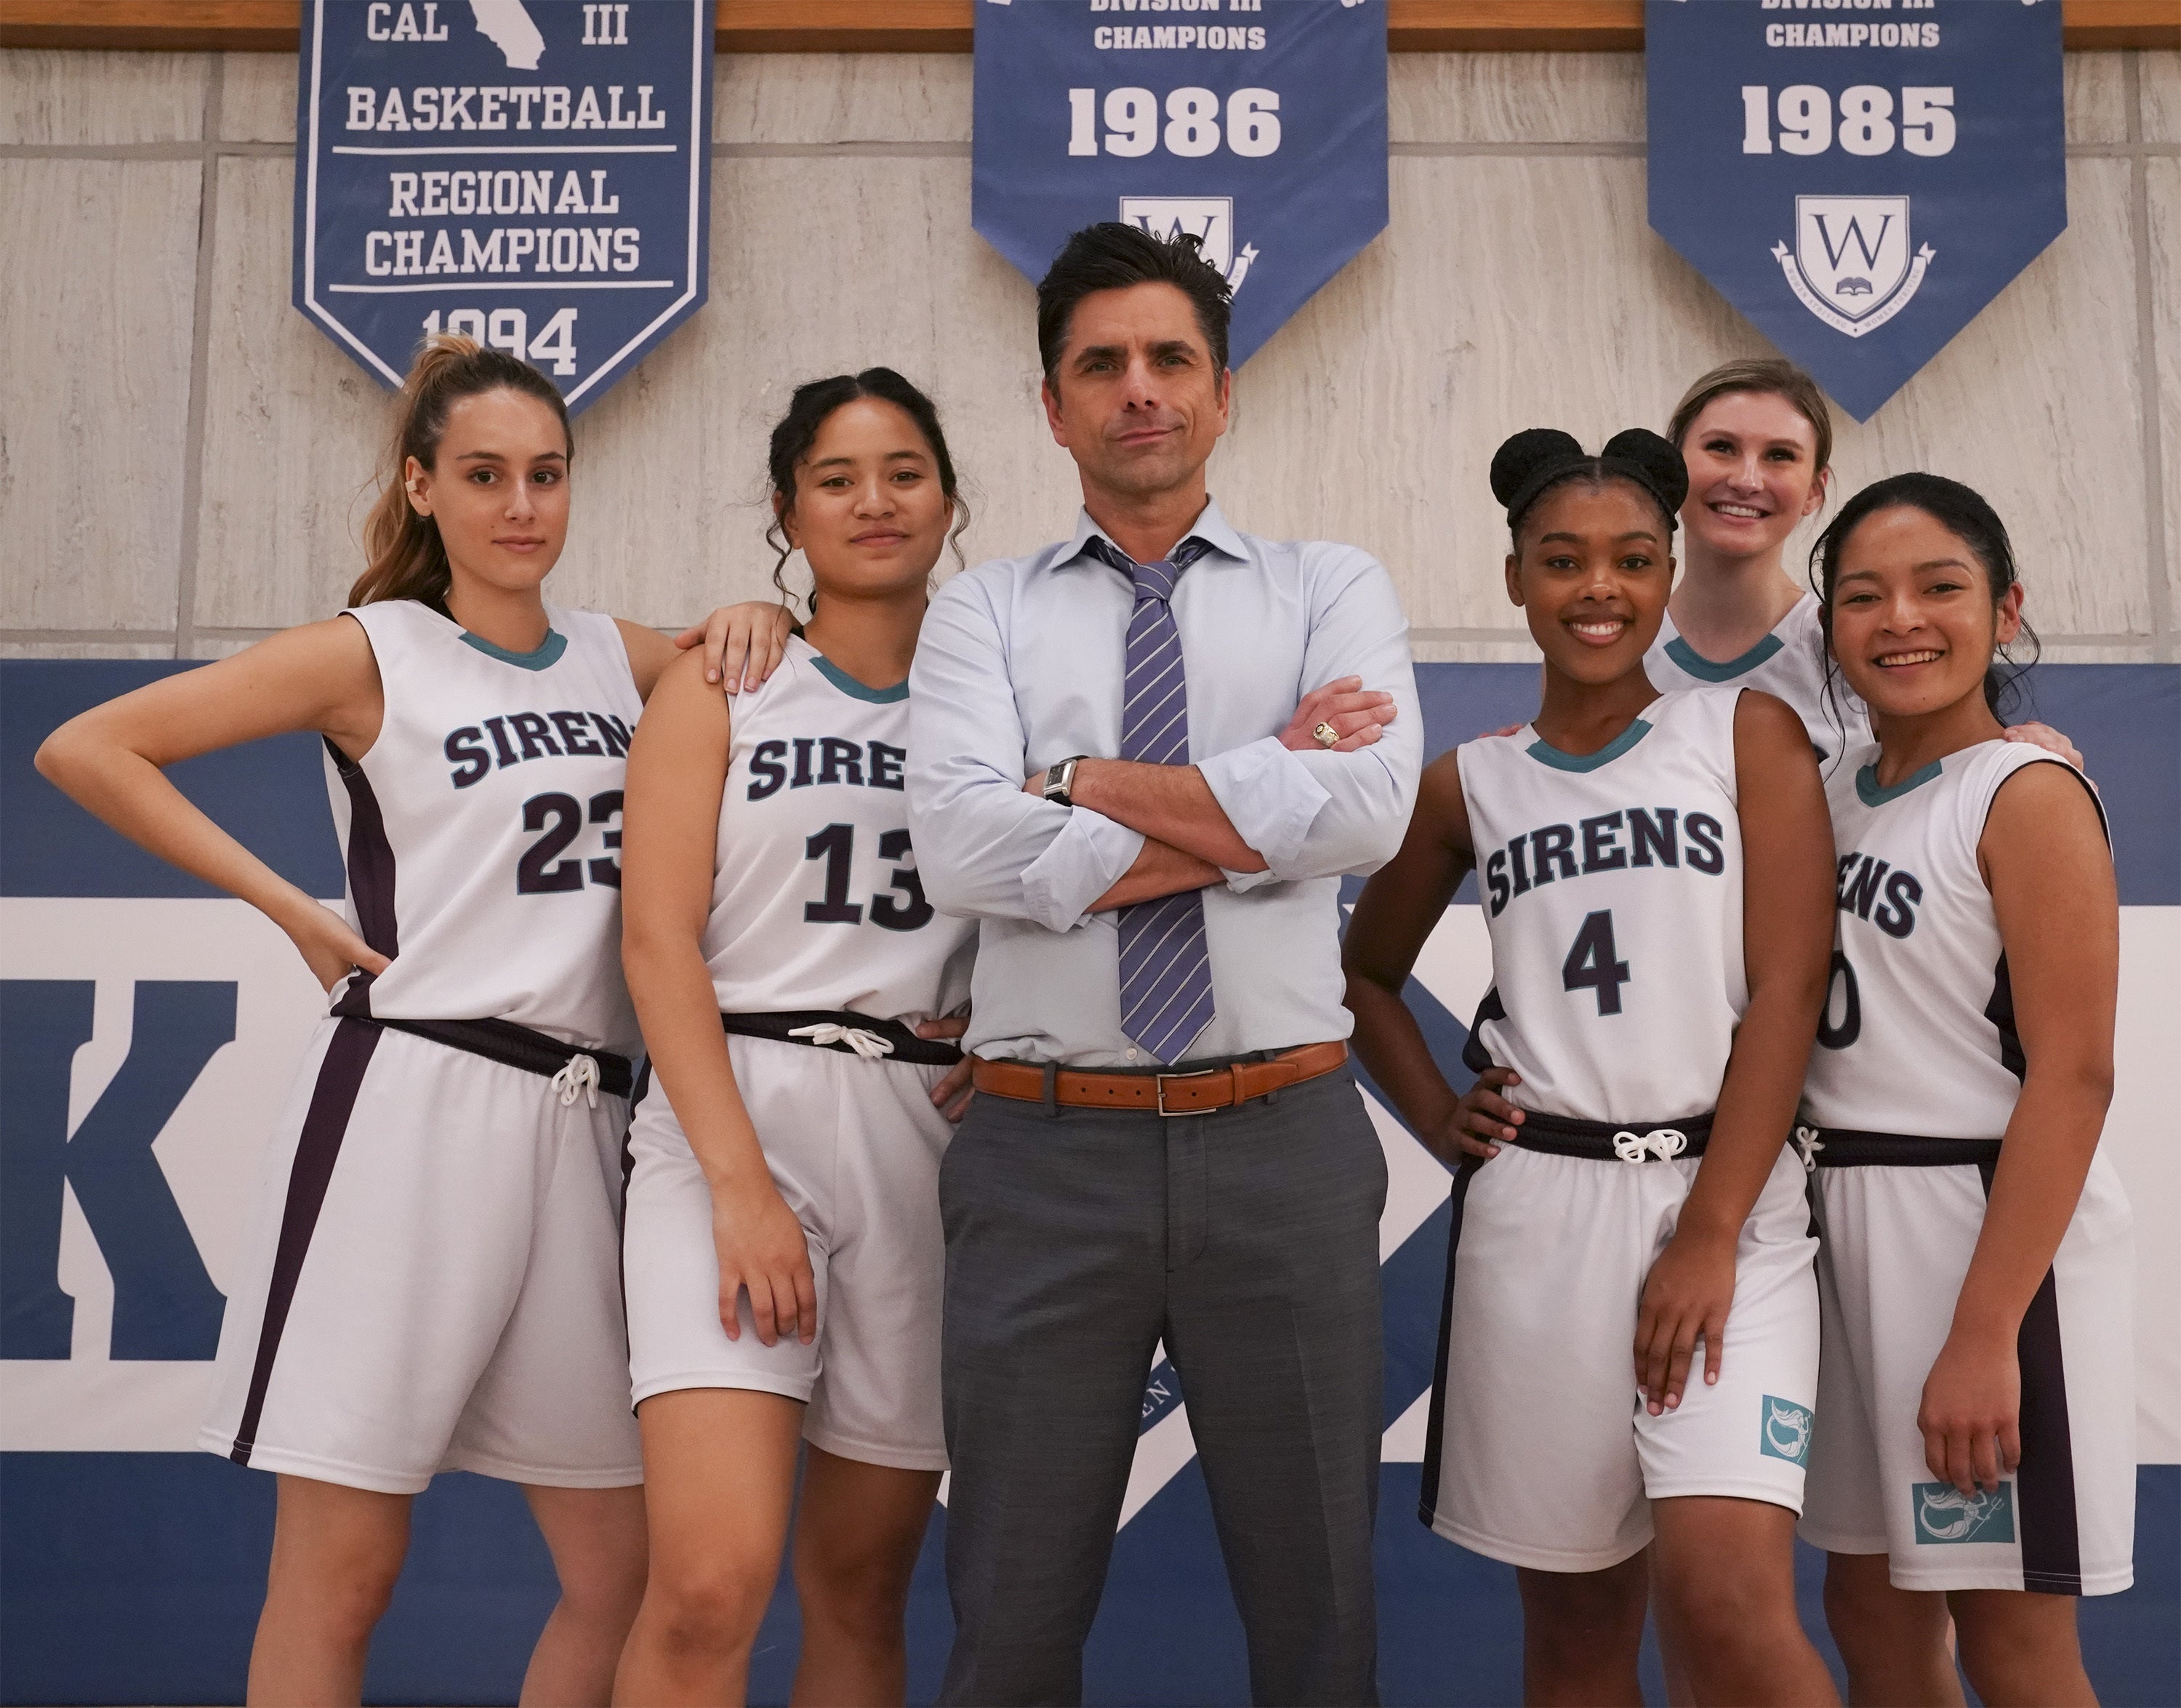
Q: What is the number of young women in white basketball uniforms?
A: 5